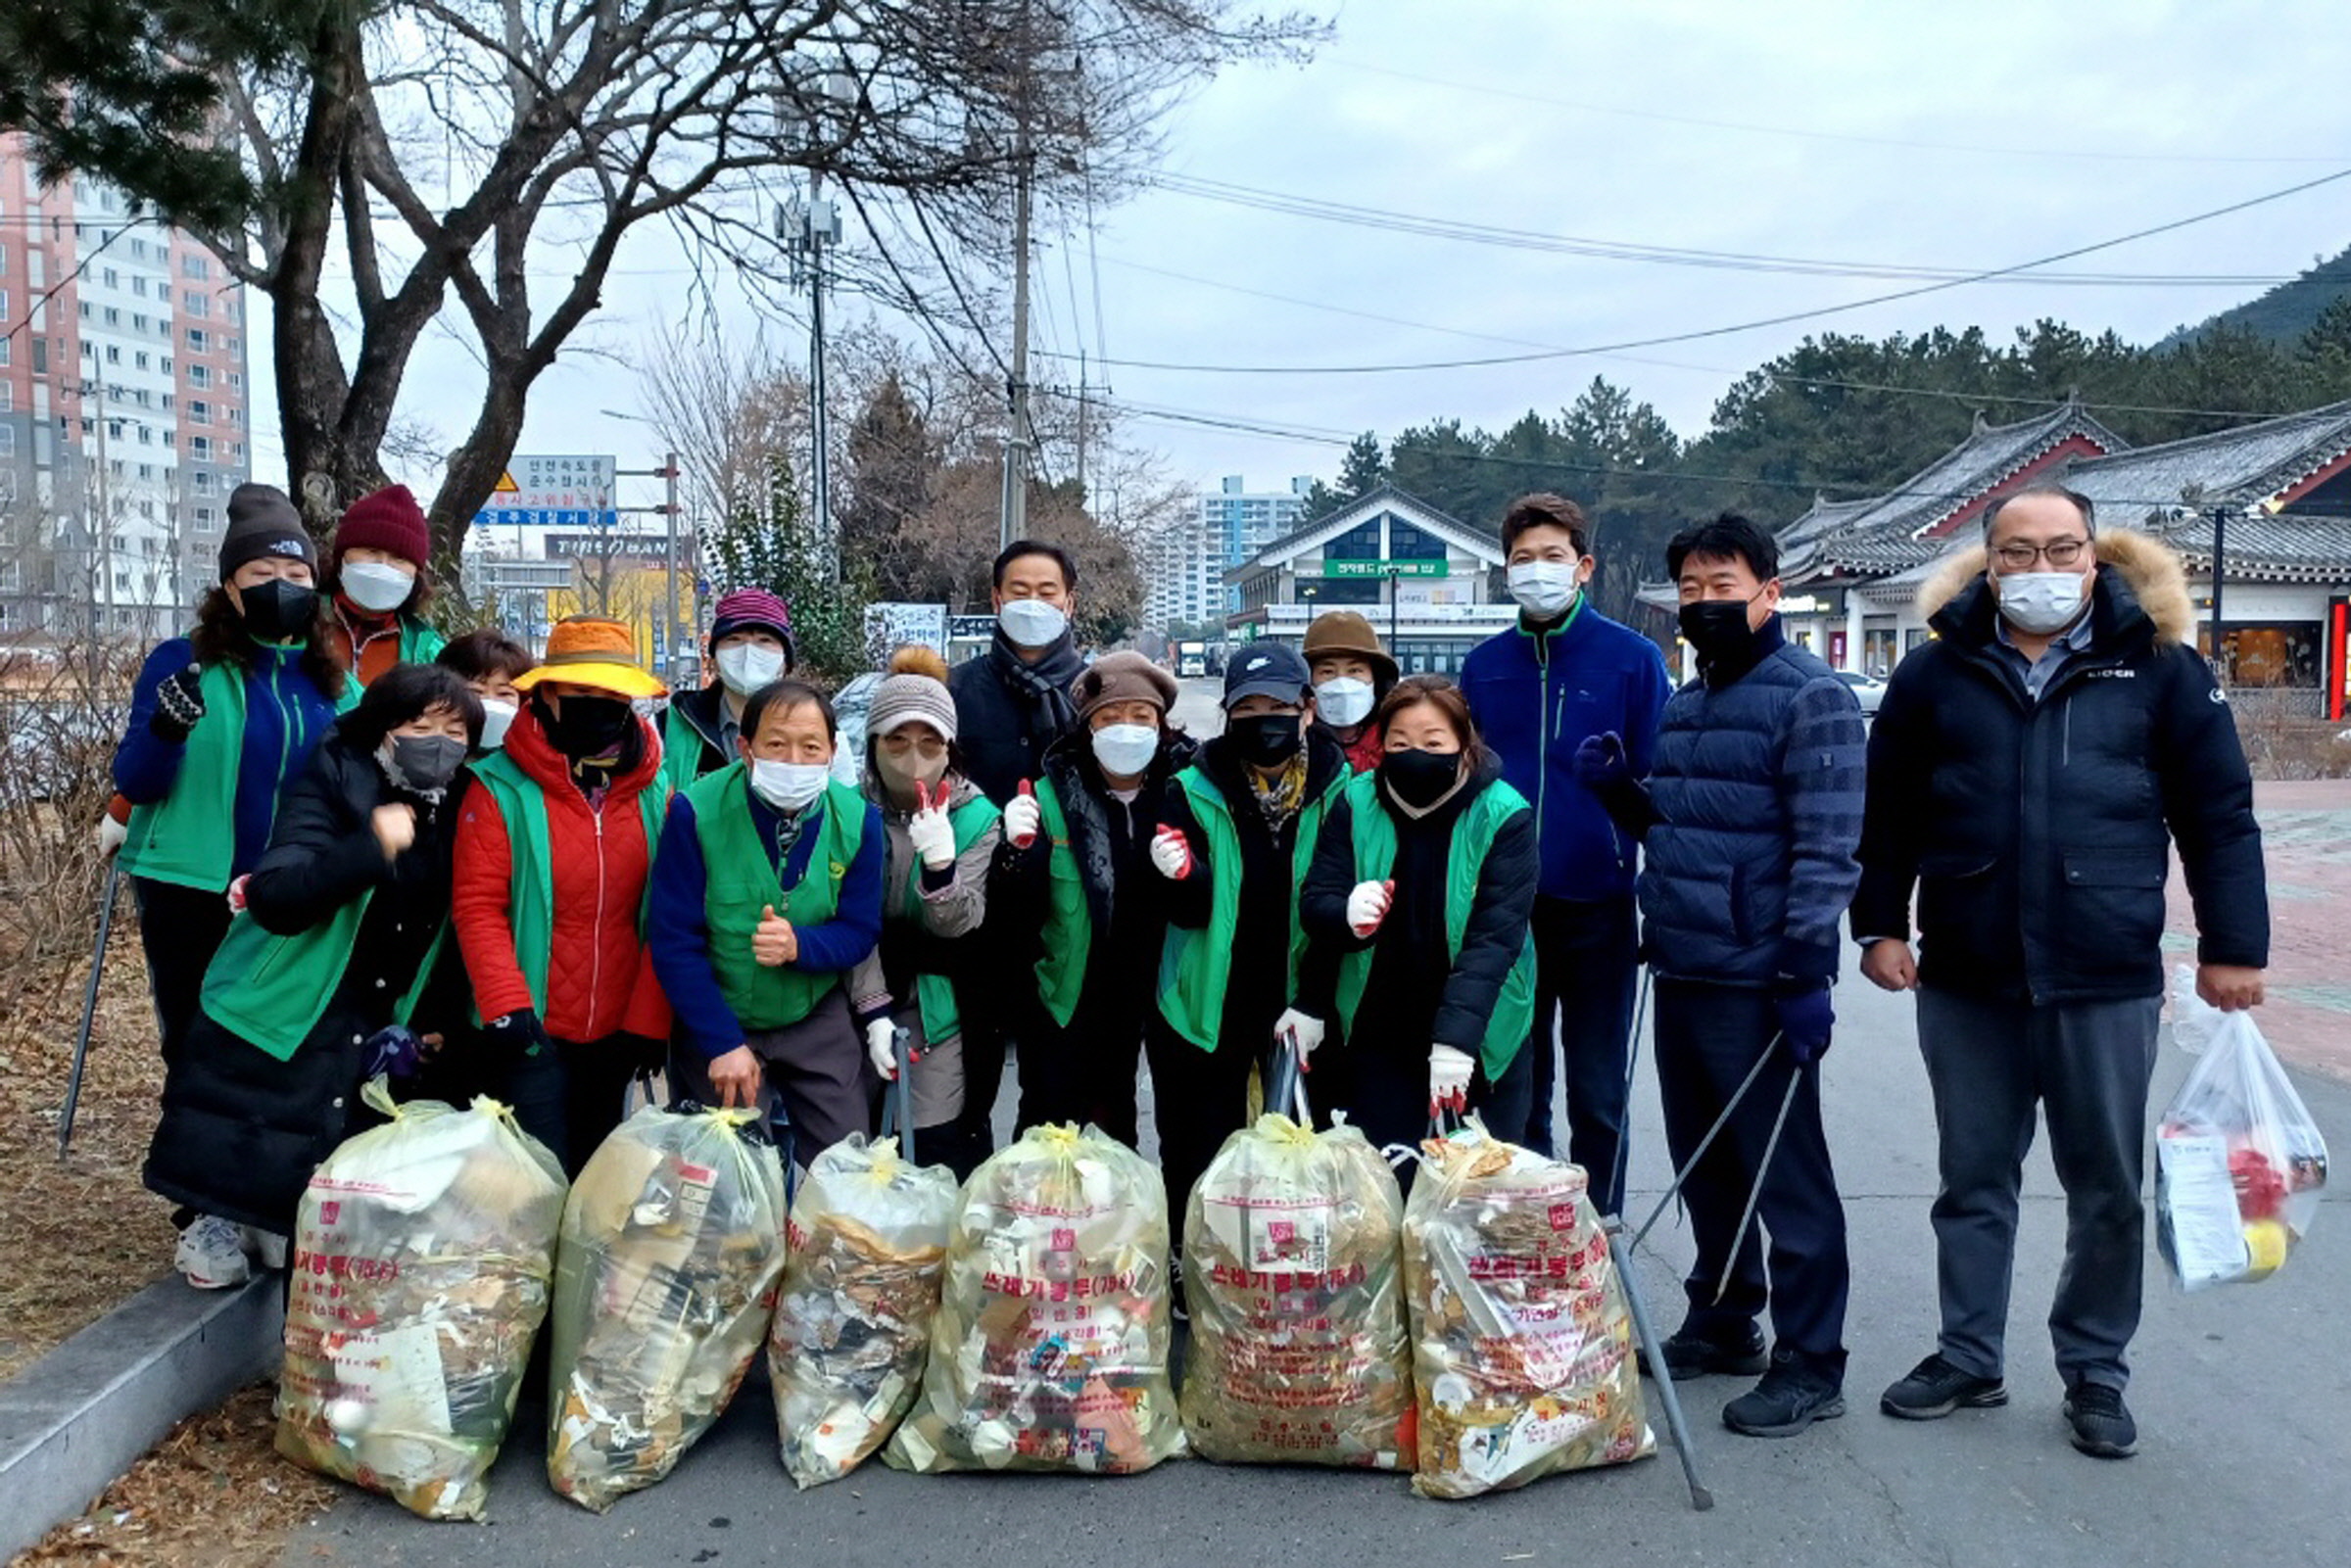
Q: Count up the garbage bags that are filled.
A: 6